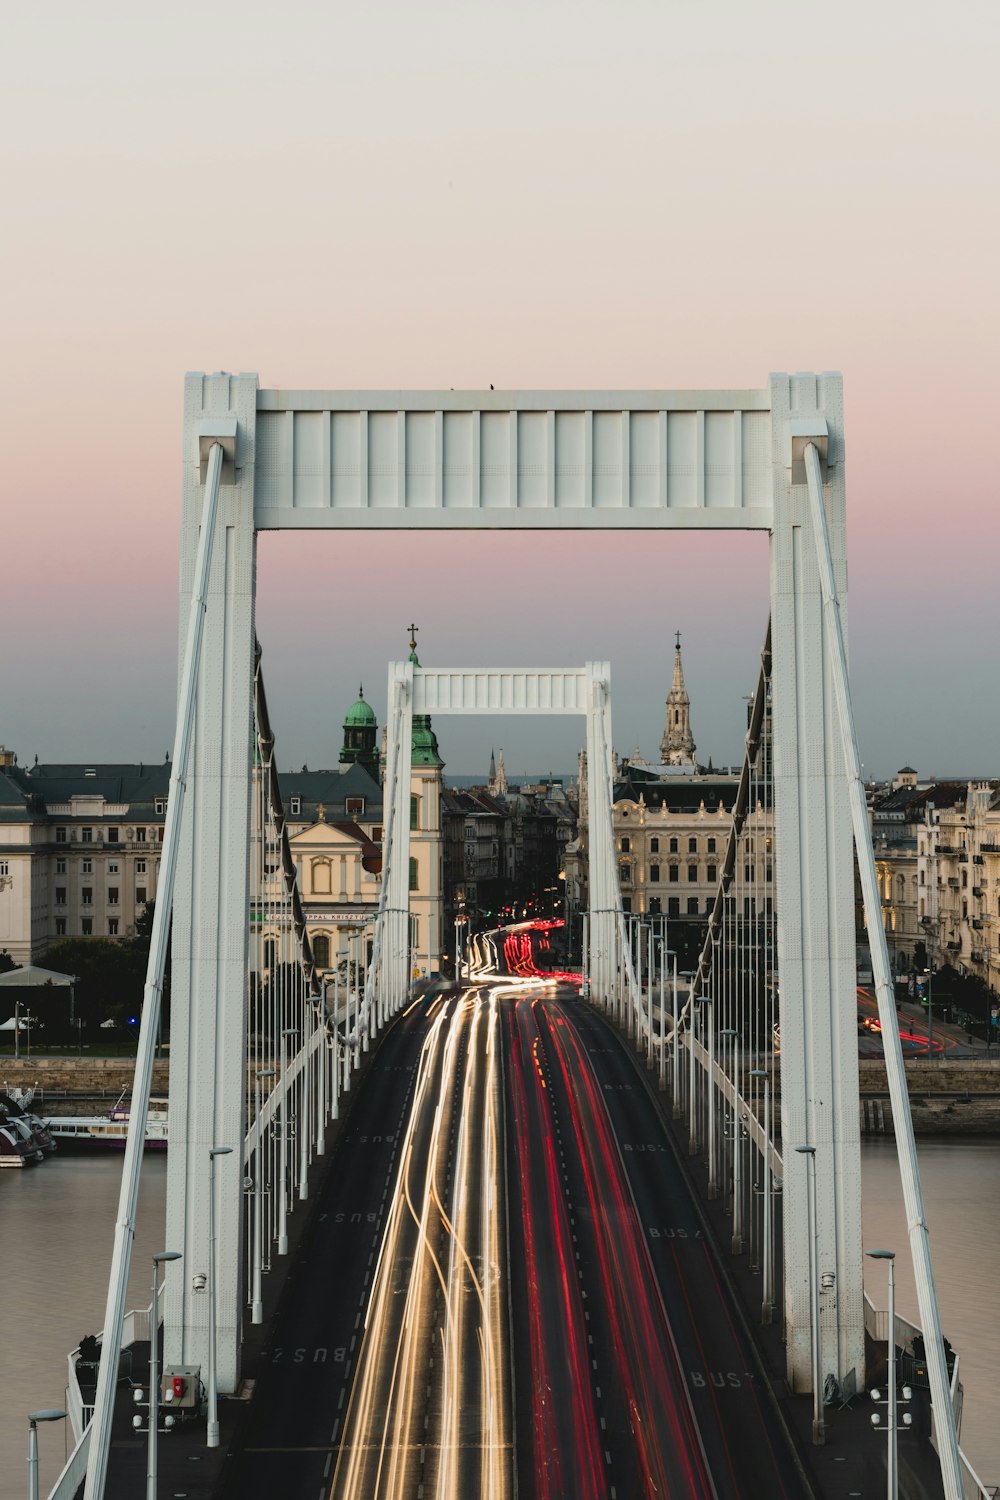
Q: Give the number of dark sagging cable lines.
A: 2